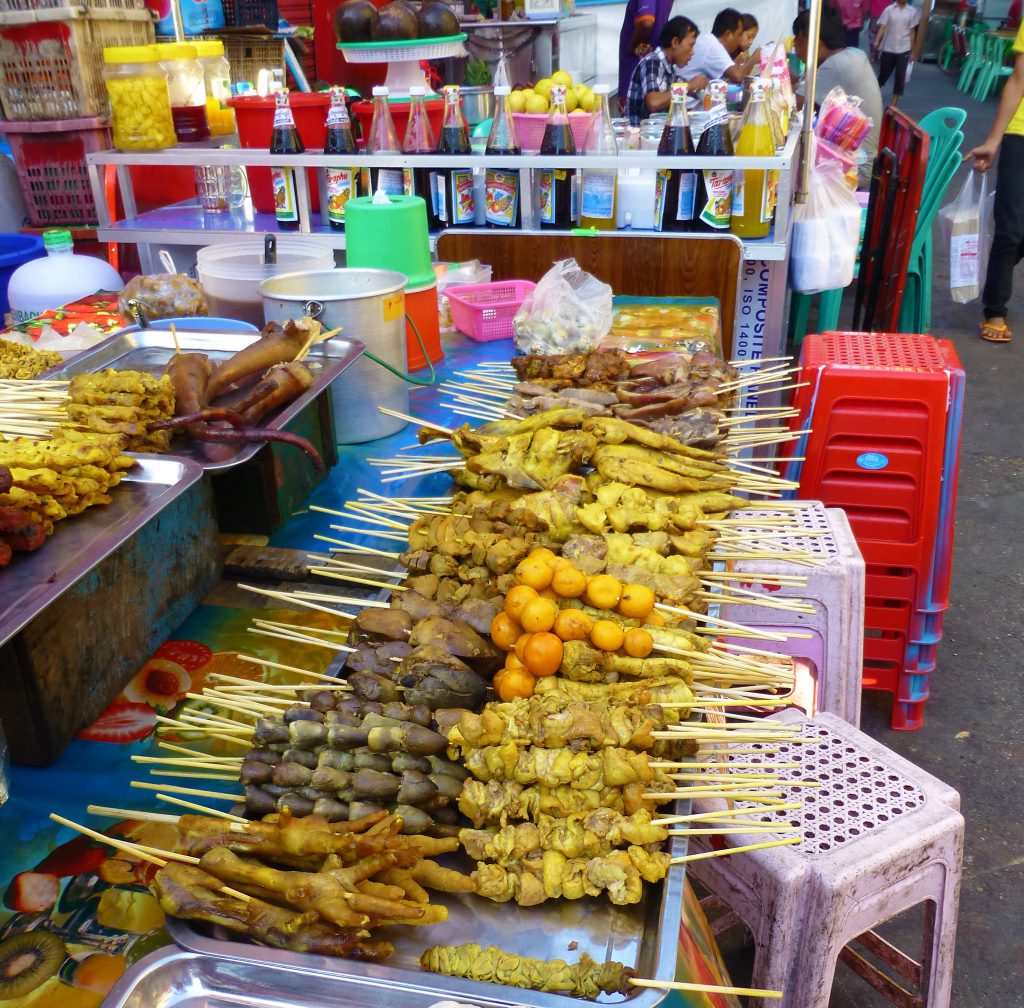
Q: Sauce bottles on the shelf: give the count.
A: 11